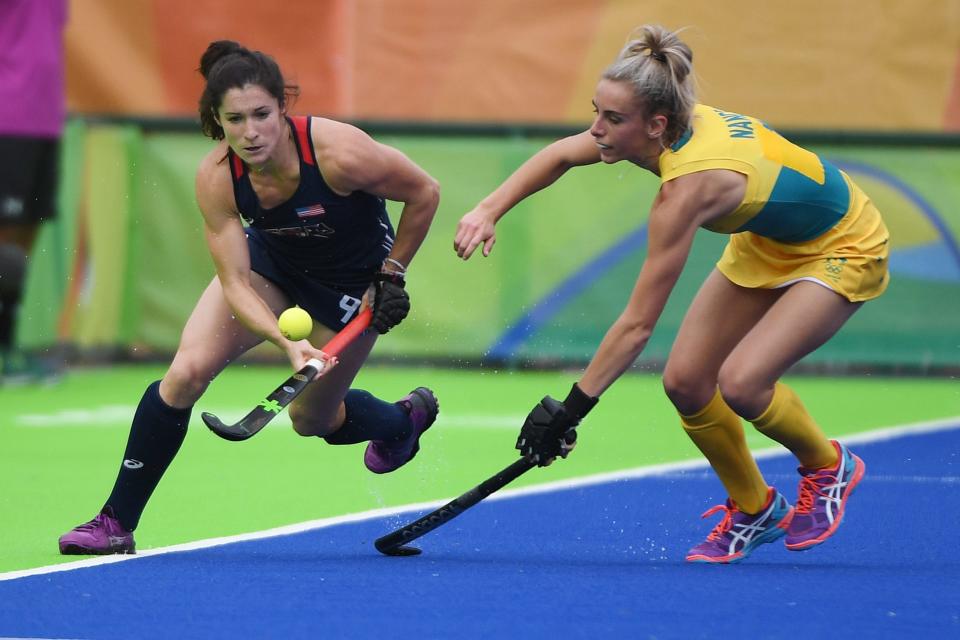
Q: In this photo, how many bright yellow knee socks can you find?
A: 2